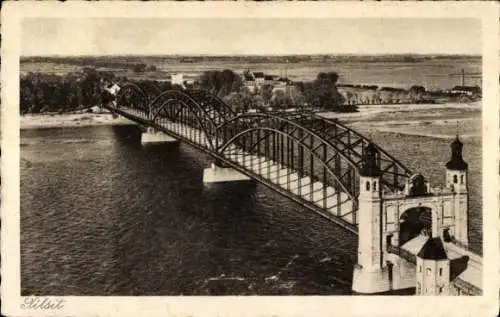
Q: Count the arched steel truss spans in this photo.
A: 3